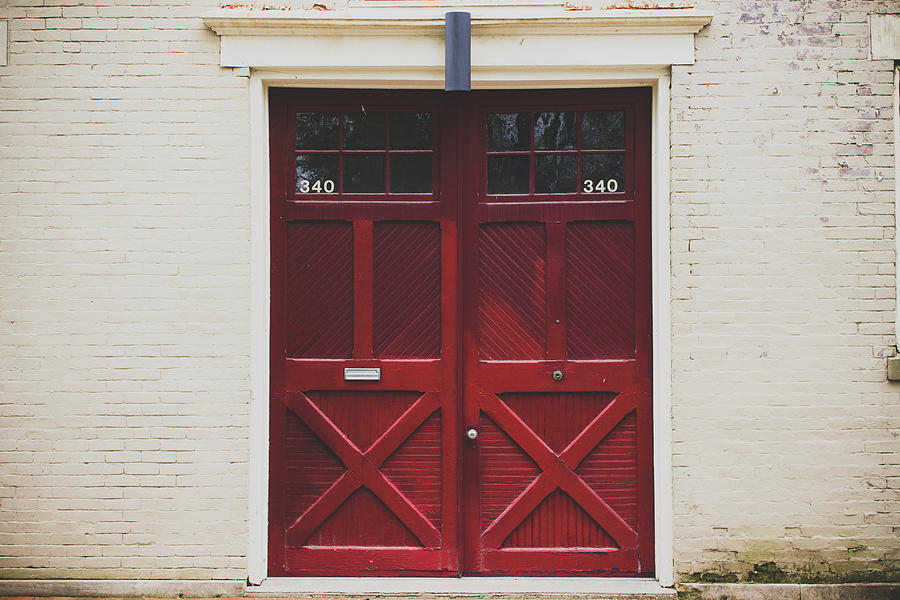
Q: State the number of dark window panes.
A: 12